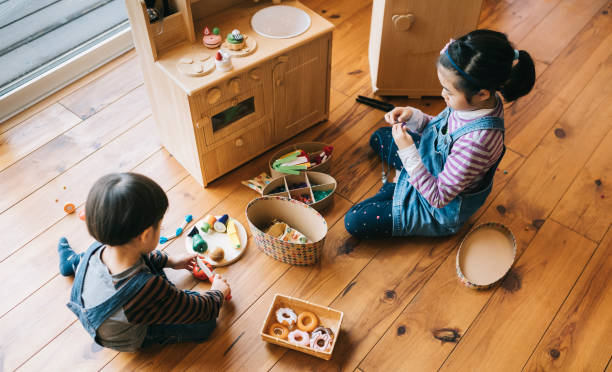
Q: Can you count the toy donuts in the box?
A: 6